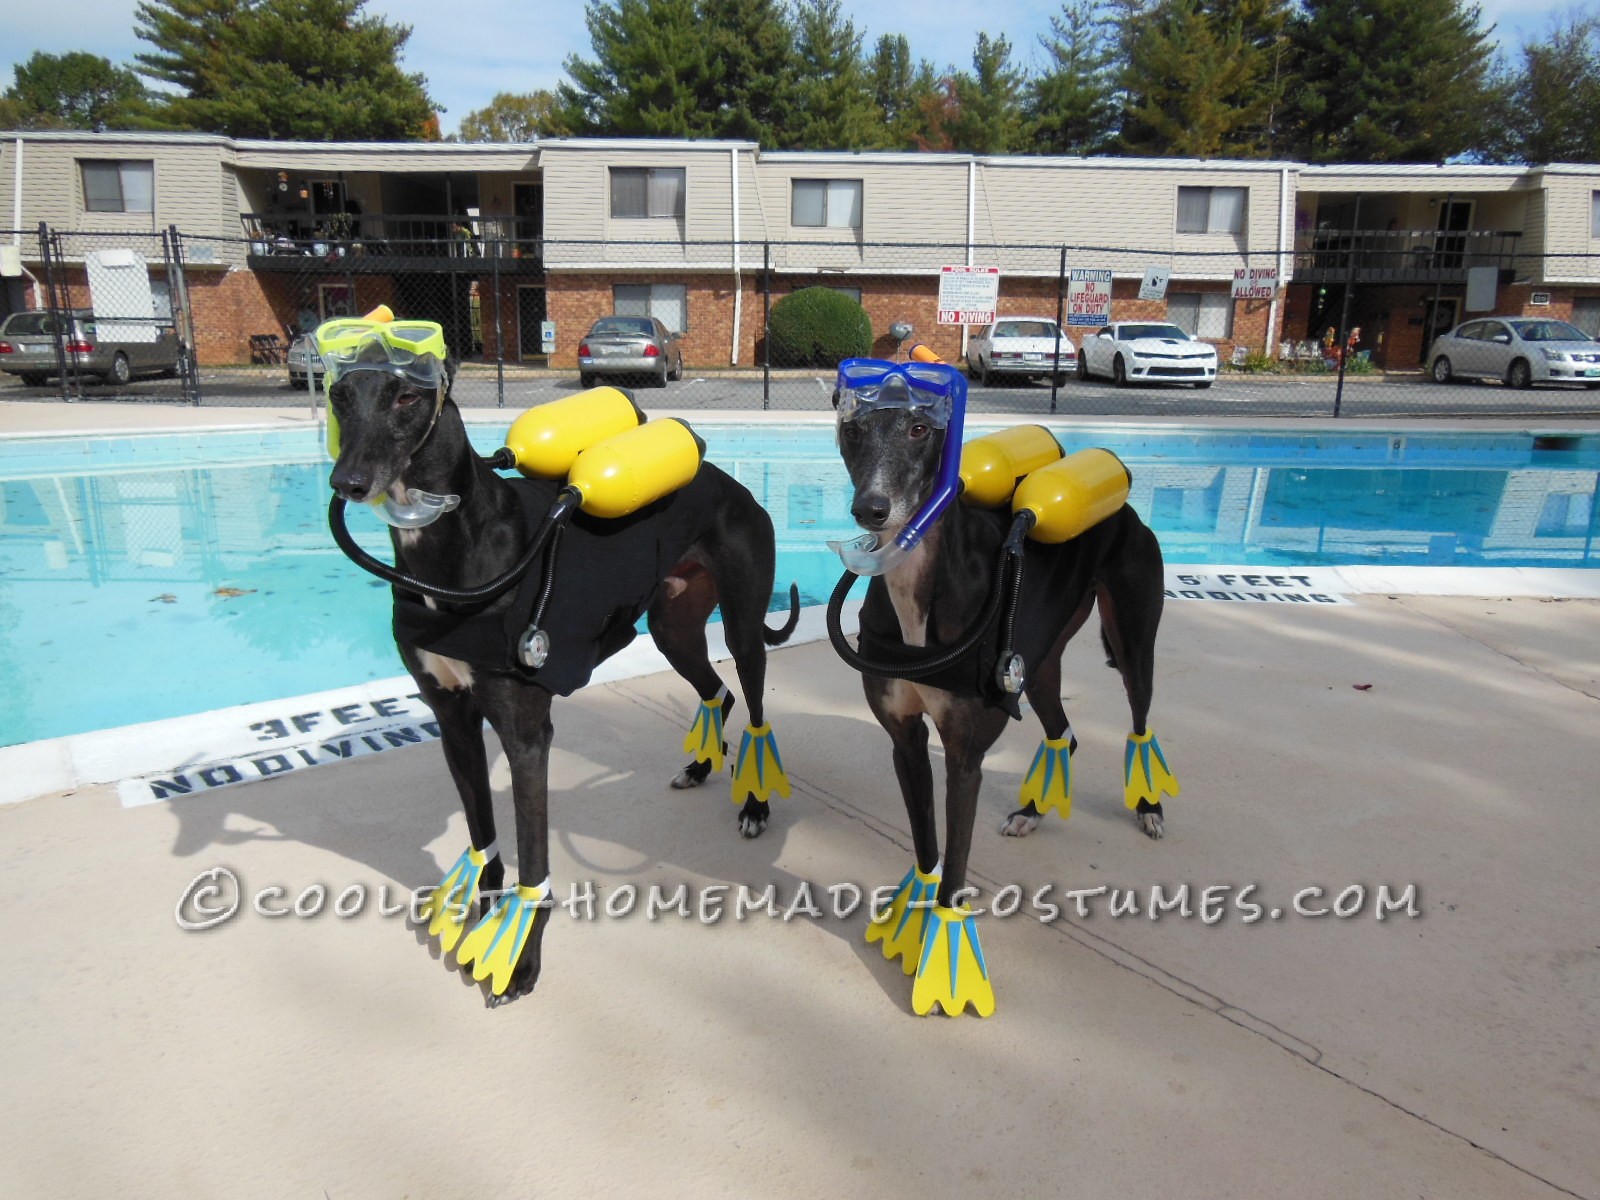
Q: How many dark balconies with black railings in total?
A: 2